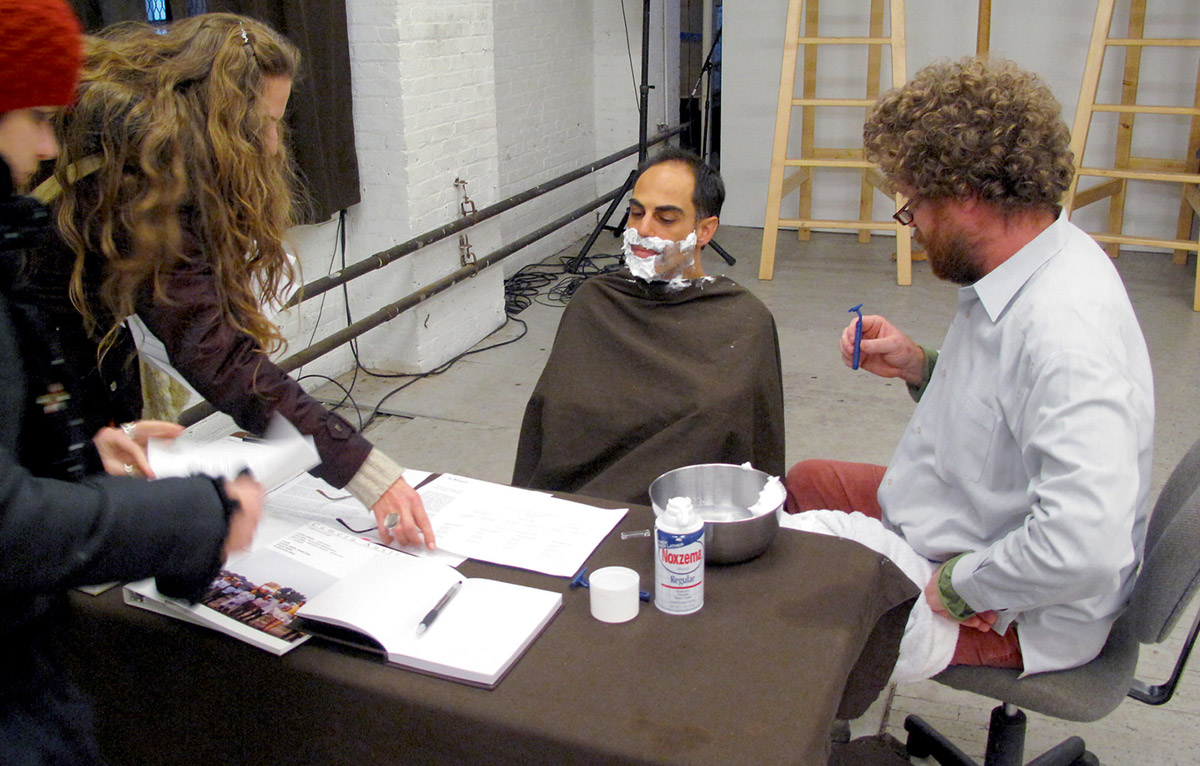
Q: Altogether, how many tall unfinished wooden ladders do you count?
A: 2